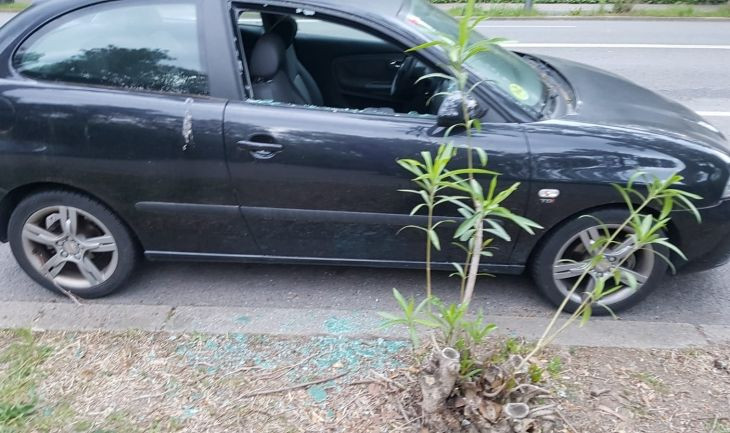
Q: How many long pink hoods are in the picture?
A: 0